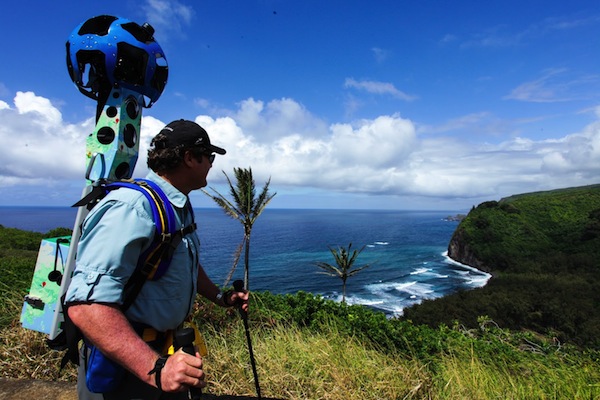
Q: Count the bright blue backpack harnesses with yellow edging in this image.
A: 1